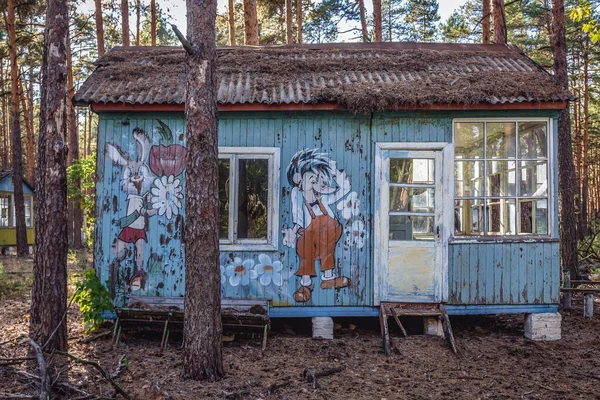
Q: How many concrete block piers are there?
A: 3